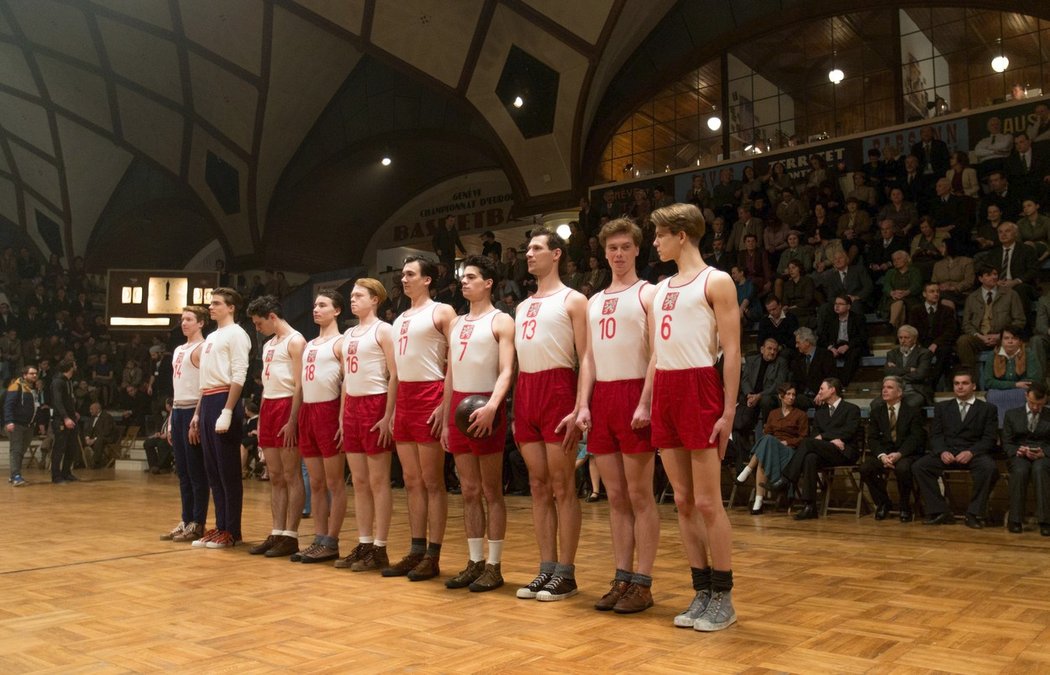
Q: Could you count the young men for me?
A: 10